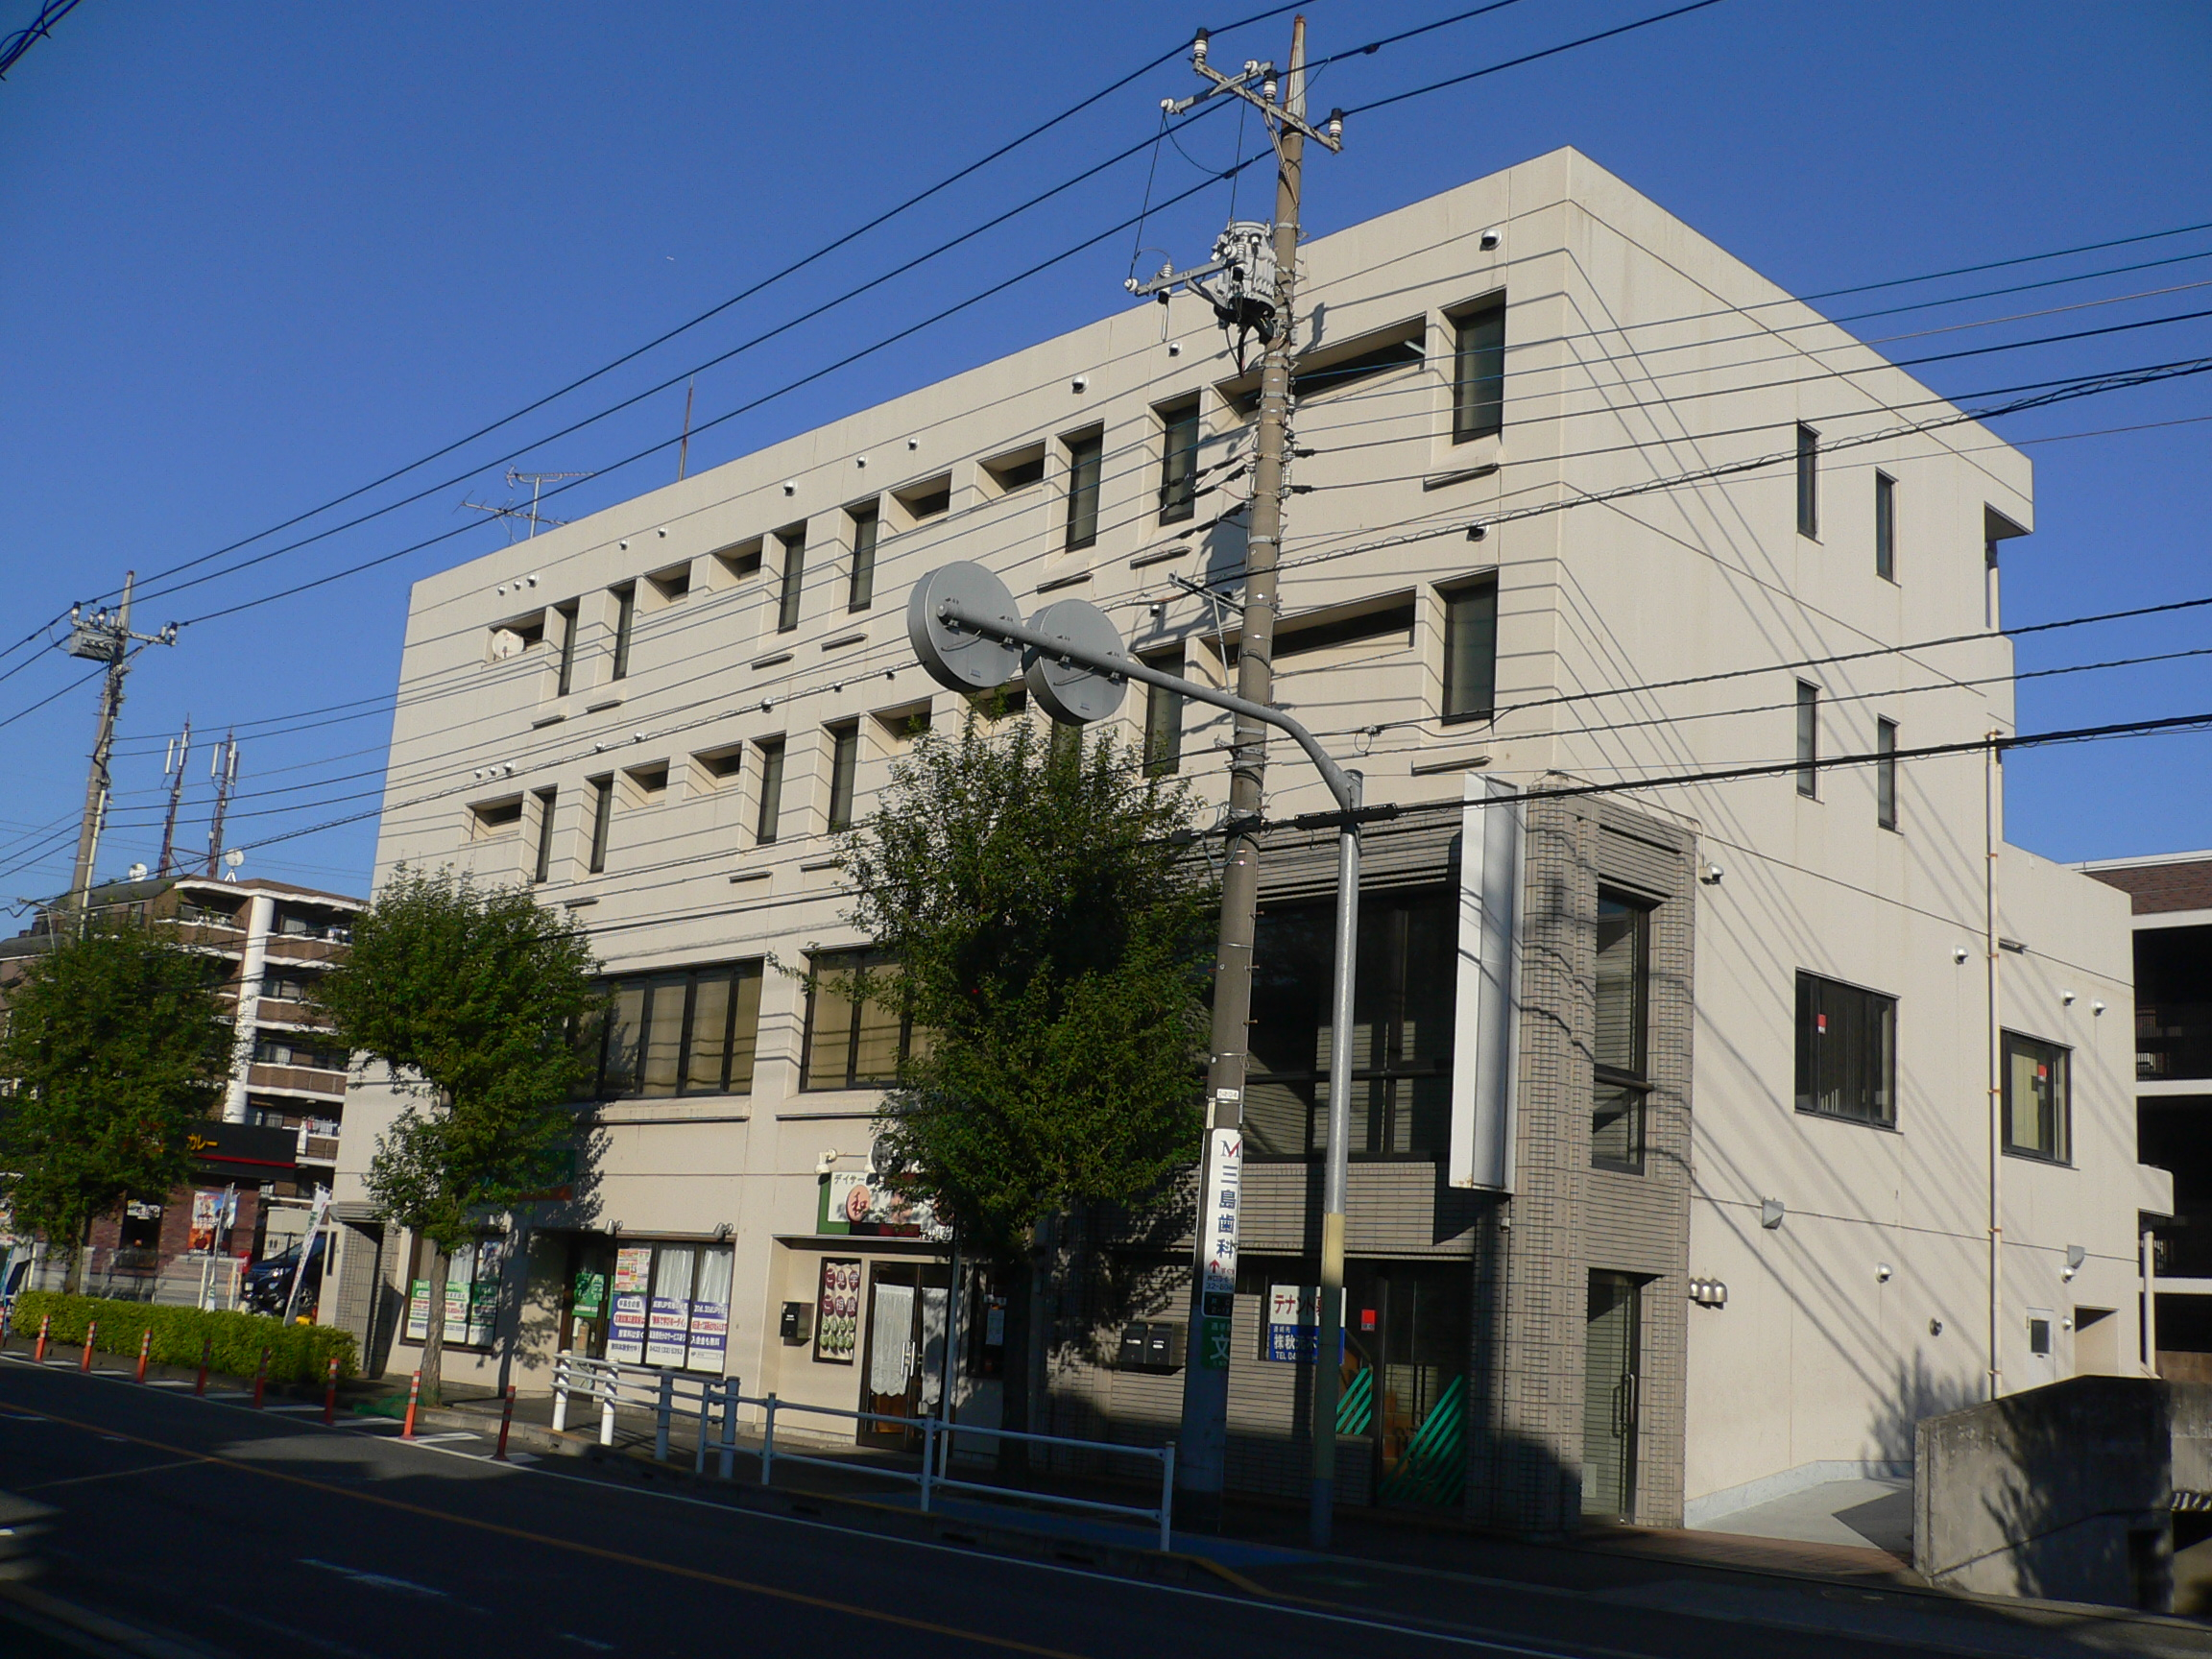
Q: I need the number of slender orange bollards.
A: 9